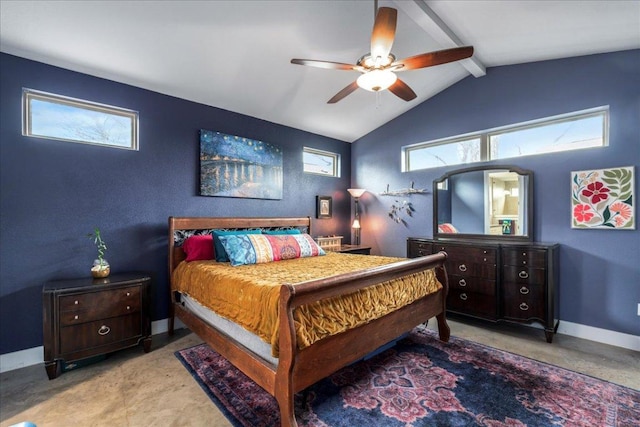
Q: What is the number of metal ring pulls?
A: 7